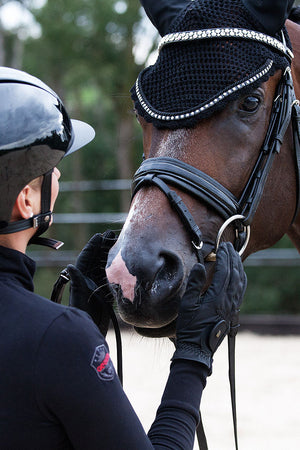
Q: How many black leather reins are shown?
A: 2